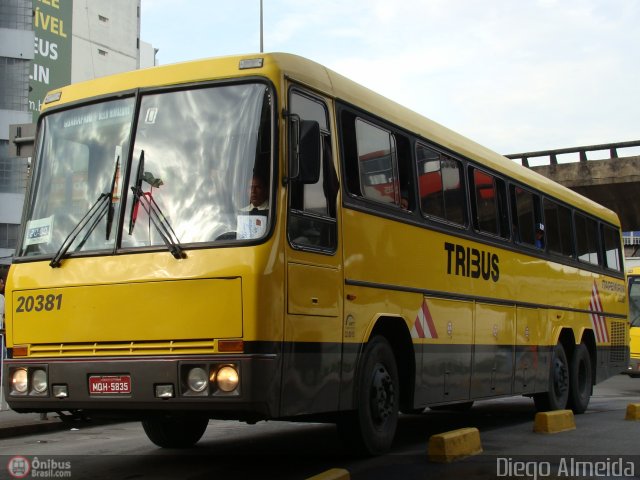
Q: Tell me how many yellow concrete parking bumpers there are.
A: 4